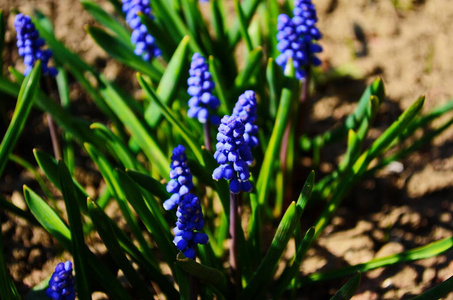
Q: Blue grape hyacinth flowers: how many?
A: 10